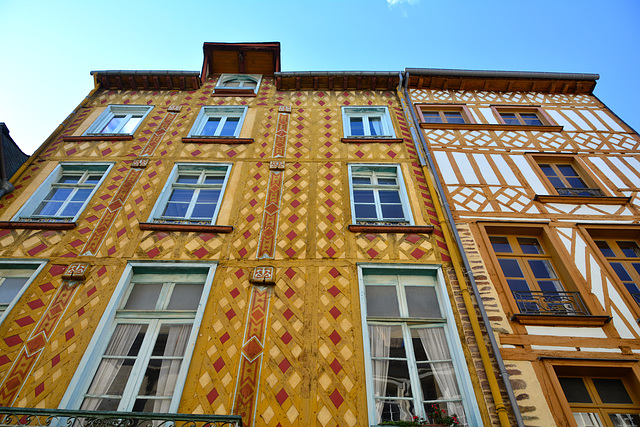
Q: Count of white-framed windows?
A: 10